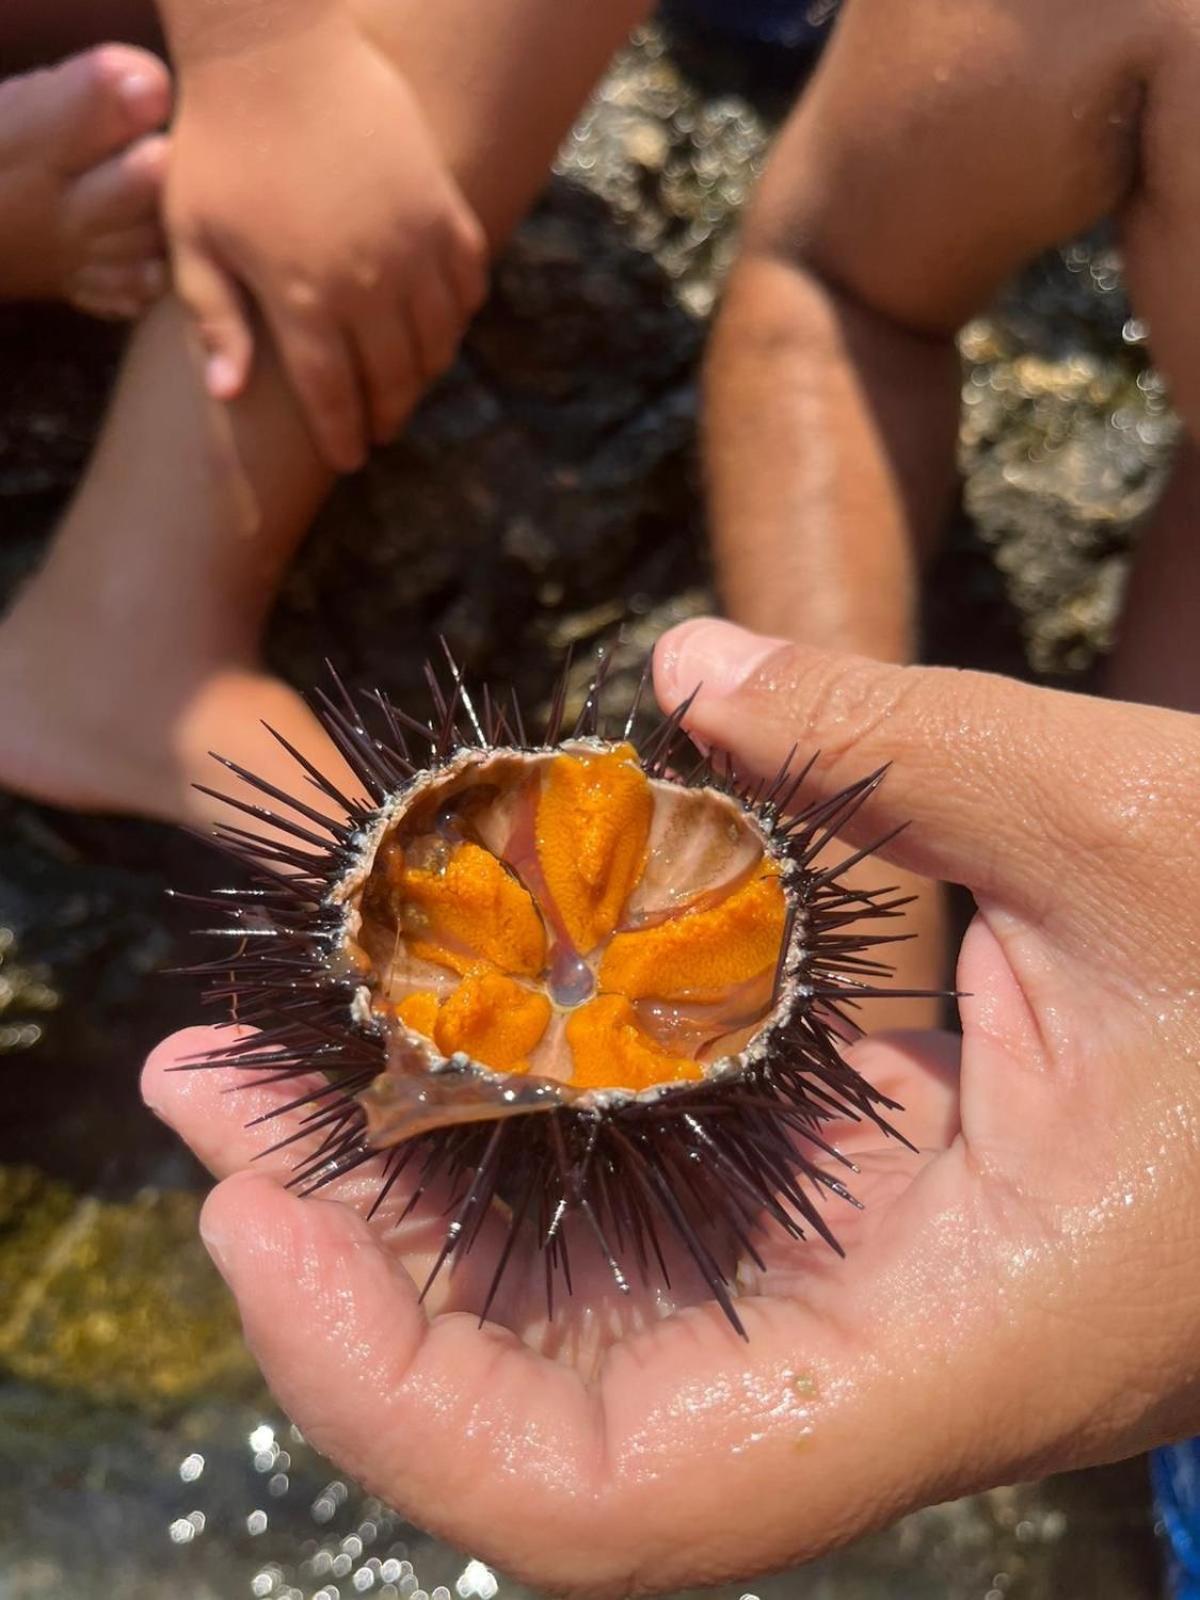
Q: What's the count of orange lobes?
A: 5